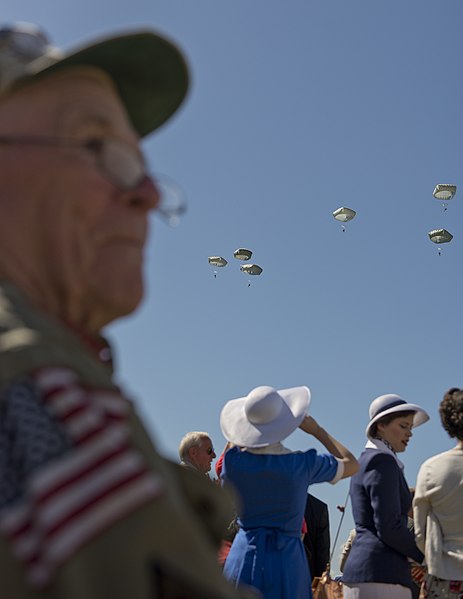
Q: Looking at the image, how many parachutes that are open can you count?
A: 6